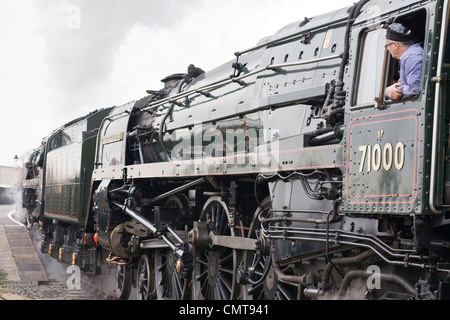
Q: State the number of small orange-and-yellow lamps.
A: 3